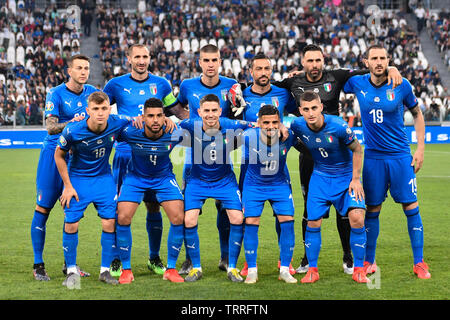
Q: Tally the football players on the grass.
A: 11